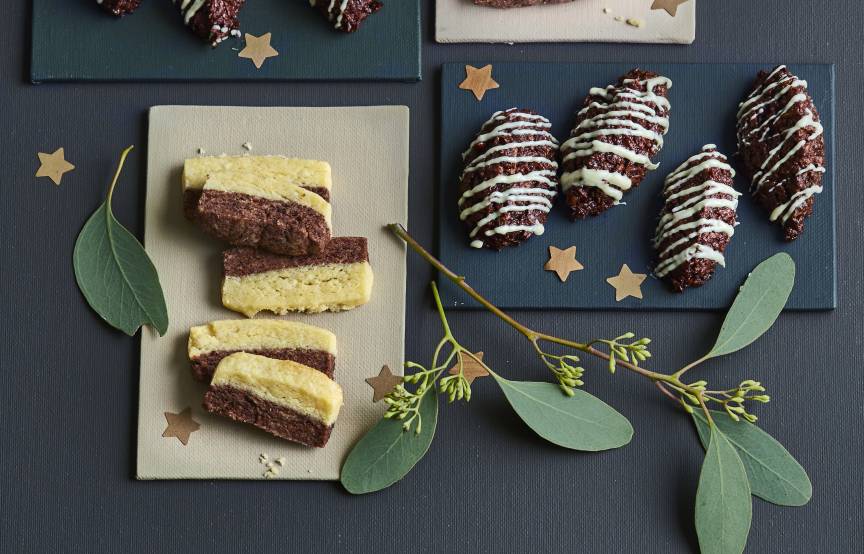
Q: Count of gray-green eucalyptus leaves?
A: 6